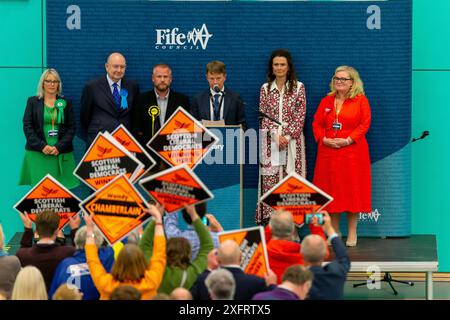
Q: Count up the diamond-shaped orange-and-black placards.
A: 8